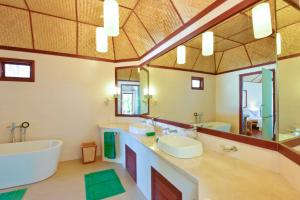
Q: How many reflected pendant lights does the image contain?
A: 4